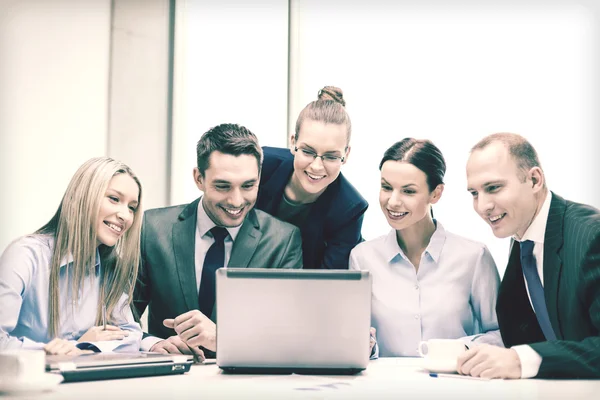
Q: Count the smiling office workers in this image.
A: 5